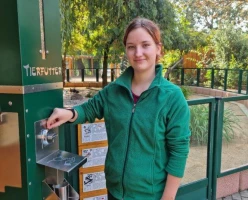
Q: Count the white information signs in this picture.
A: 4